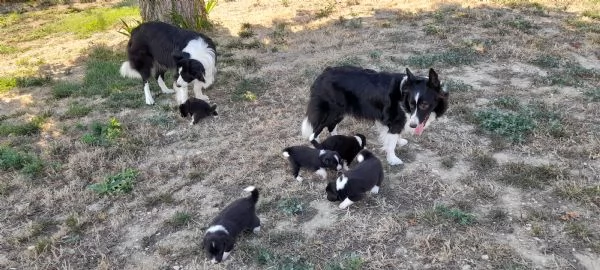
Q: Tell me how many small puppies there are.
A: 5